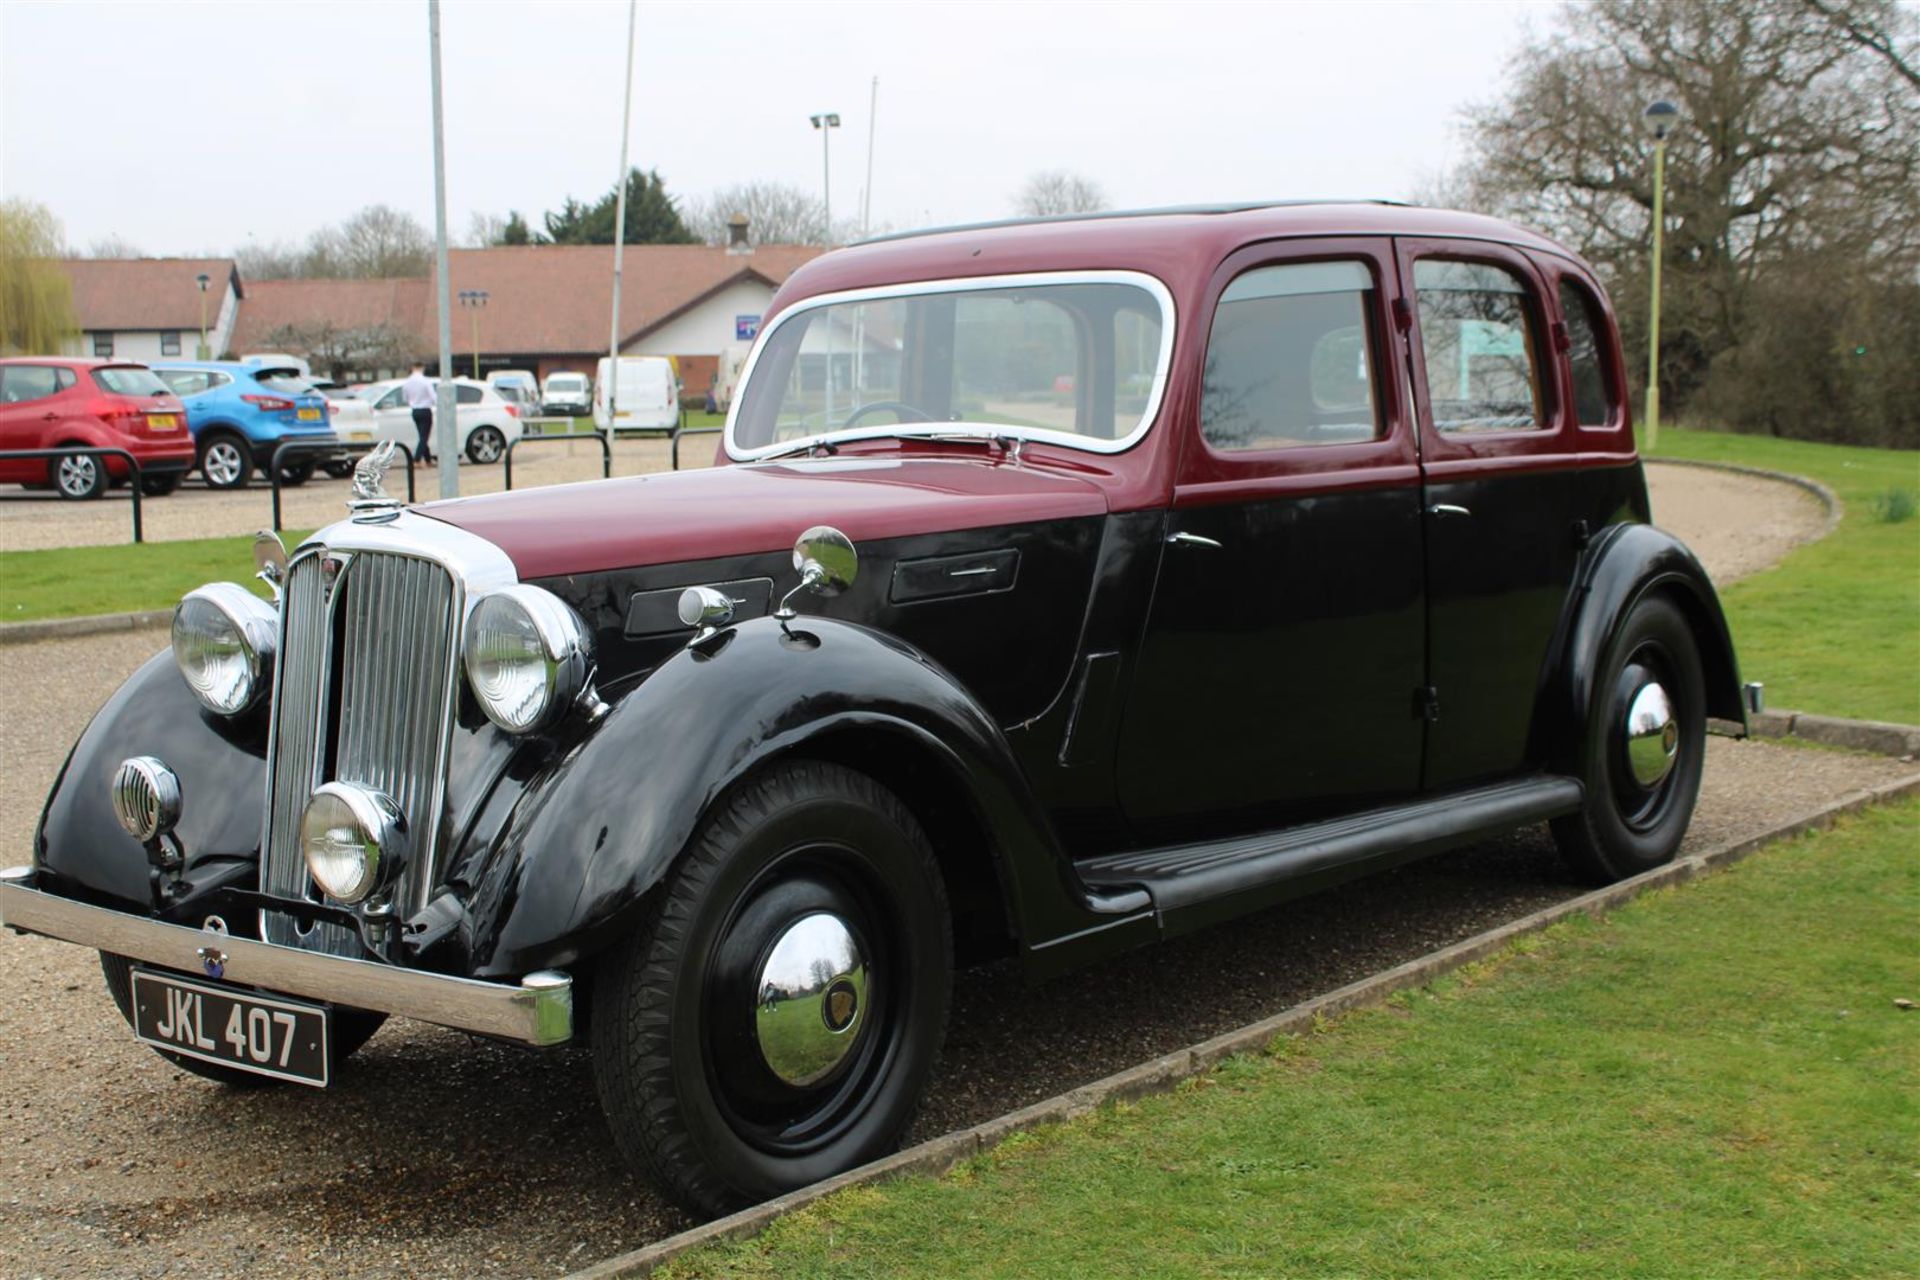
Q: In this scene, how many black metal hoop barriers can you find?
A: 4